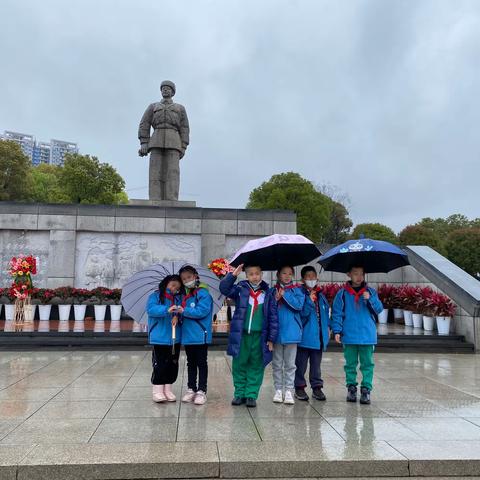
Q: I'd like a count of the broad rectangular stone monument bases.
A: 1